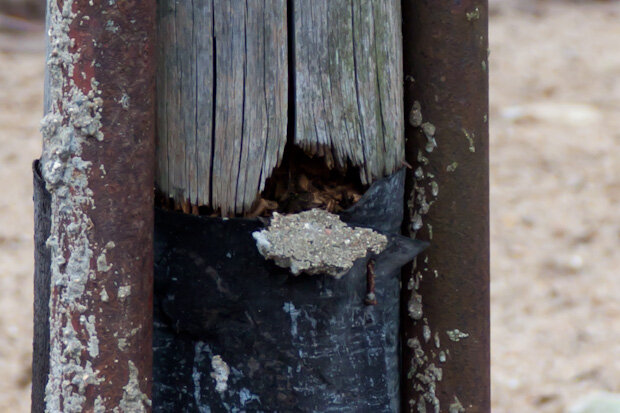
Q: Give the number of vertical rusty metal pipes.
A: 2